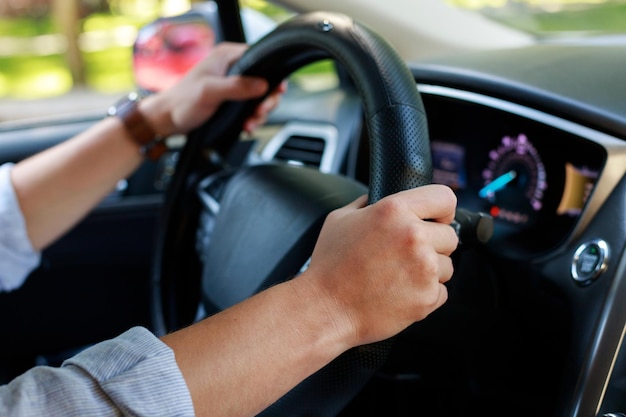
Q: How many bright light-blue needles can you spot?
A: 1